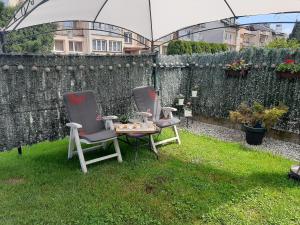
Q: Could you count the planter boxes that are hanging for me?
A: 2